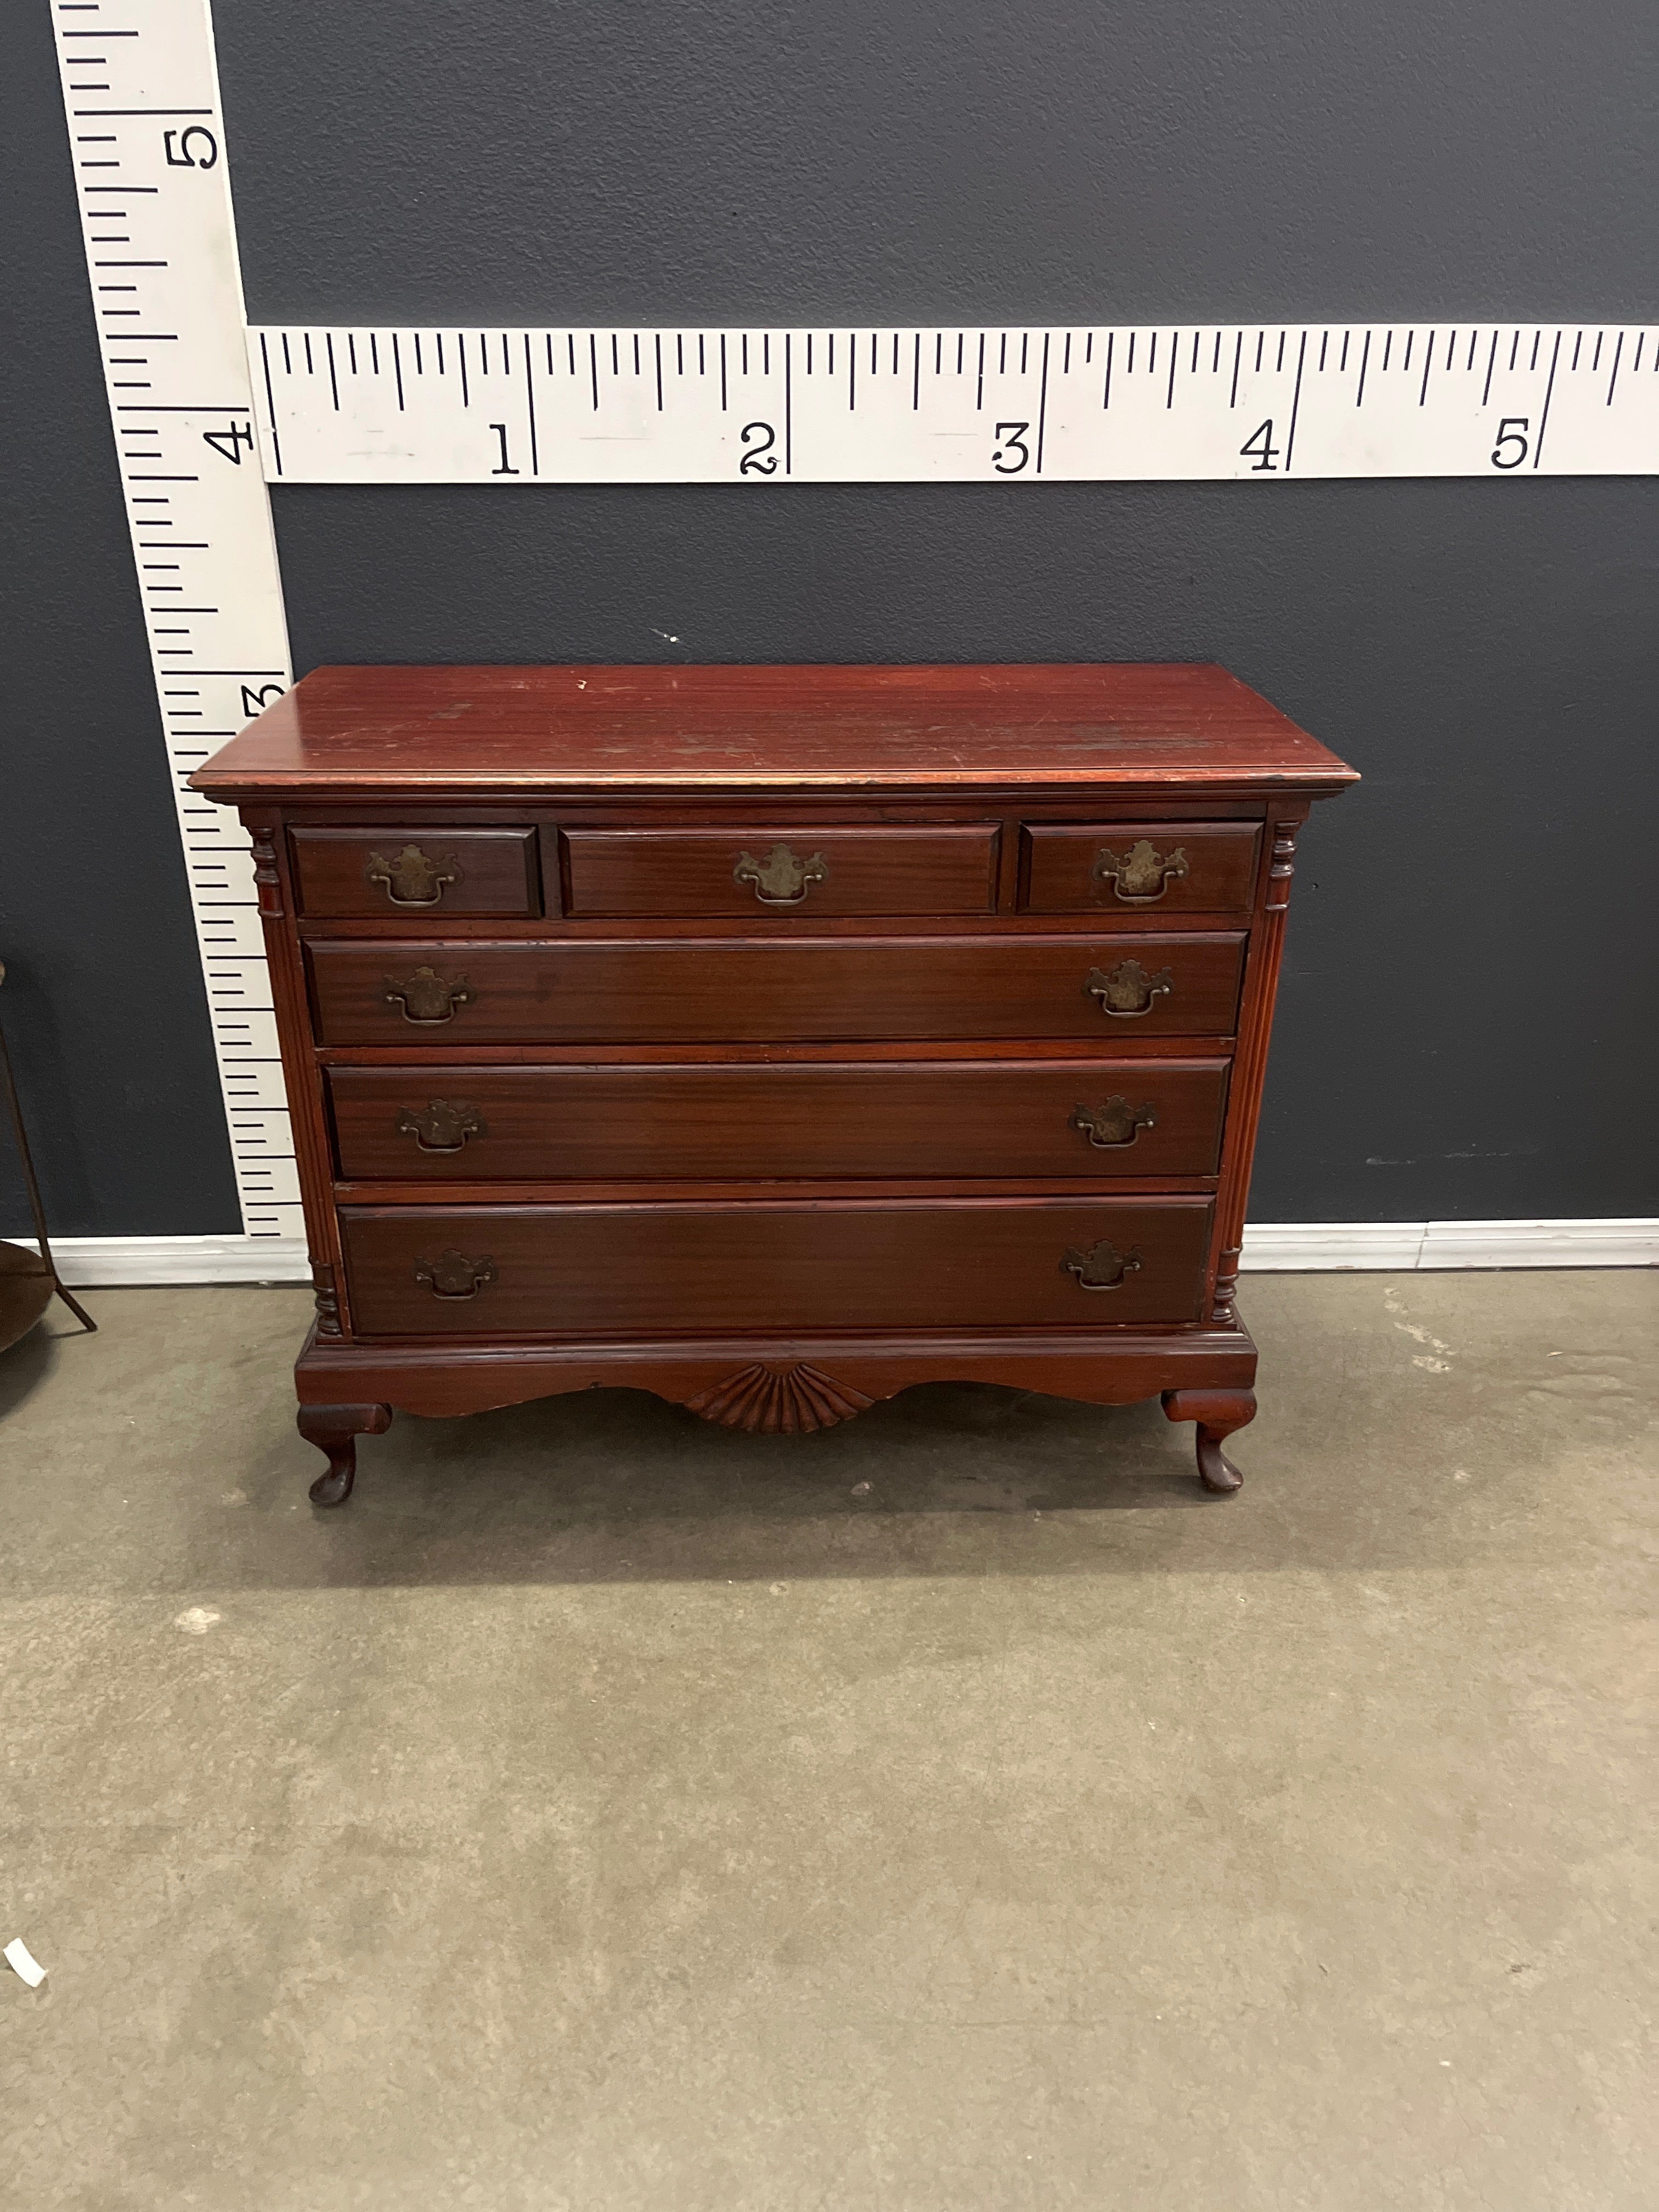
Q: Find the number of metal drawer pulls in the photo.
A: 9